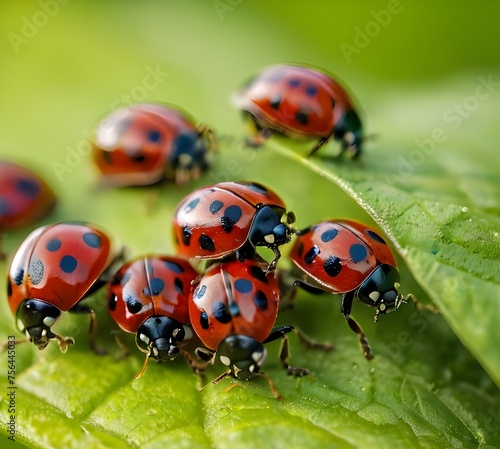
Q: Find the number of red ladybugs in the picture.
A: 8